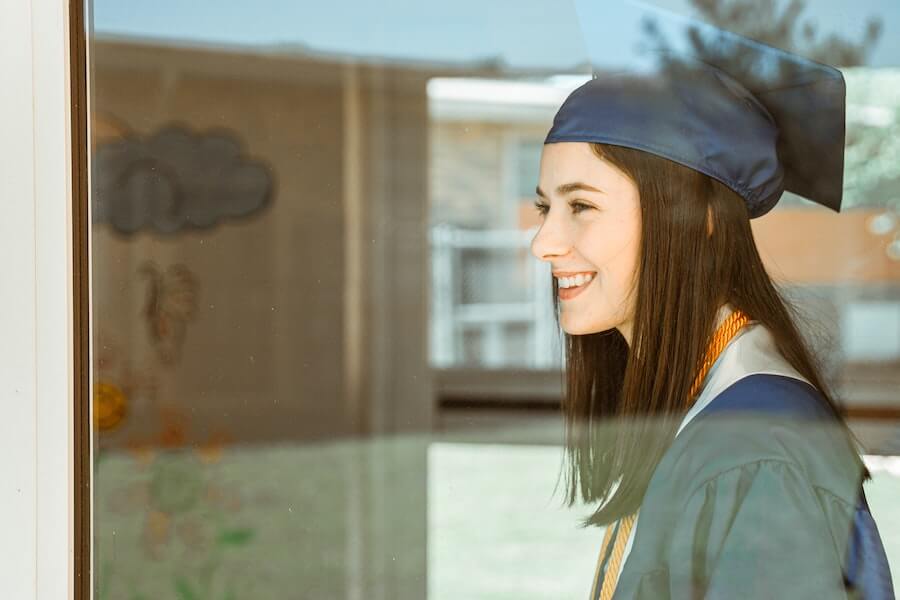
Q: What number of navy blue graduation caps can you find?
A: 1